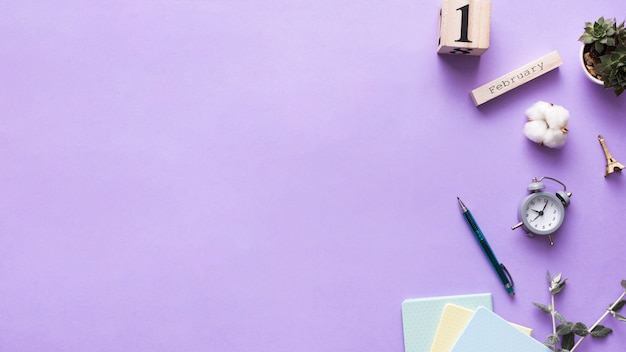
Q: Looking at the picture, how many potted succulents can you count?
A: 1